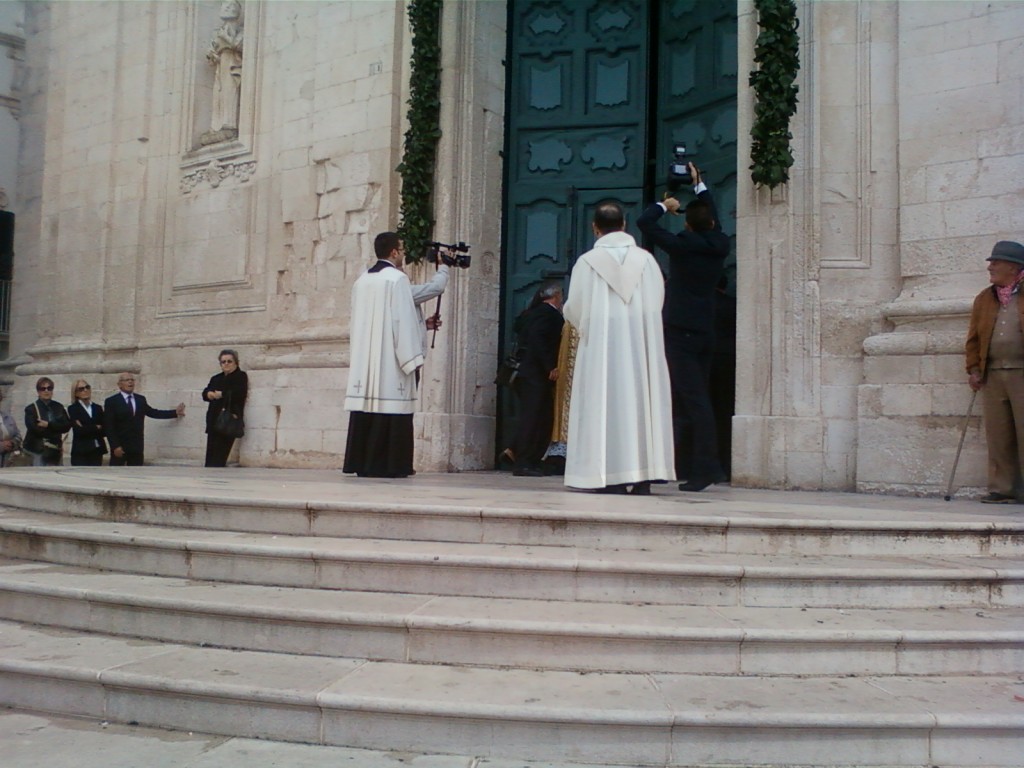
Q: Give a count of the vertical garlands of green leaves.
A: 2